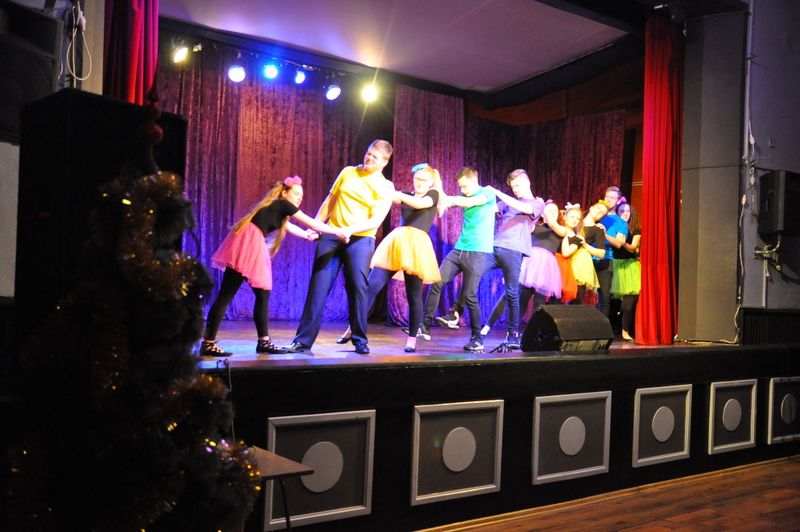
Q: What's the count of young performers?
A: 10